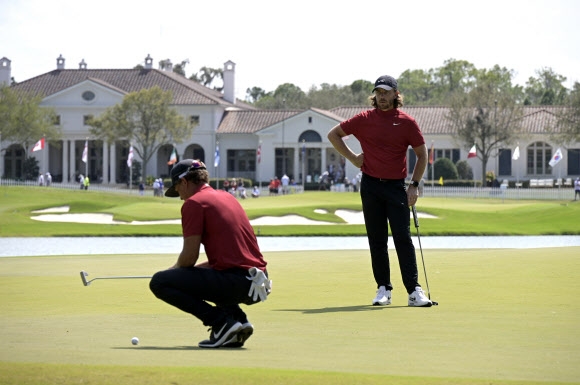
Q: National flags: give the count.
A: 11